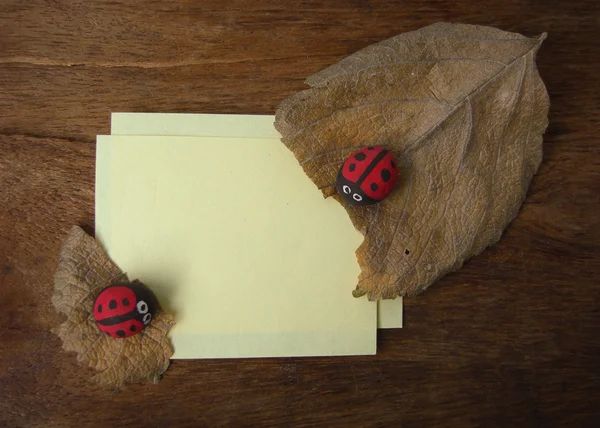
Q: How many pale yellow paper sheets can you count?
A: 2